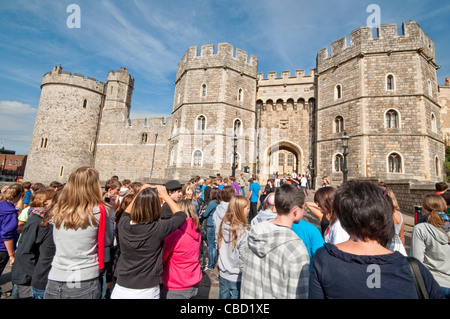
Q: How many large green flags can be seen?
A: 0